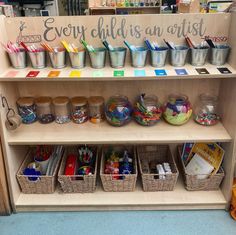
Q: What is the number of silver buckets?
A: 11